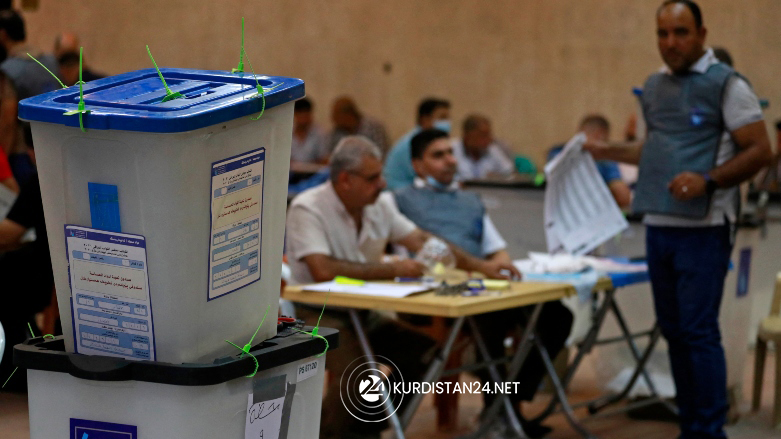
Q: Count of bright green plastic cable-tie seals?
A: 8